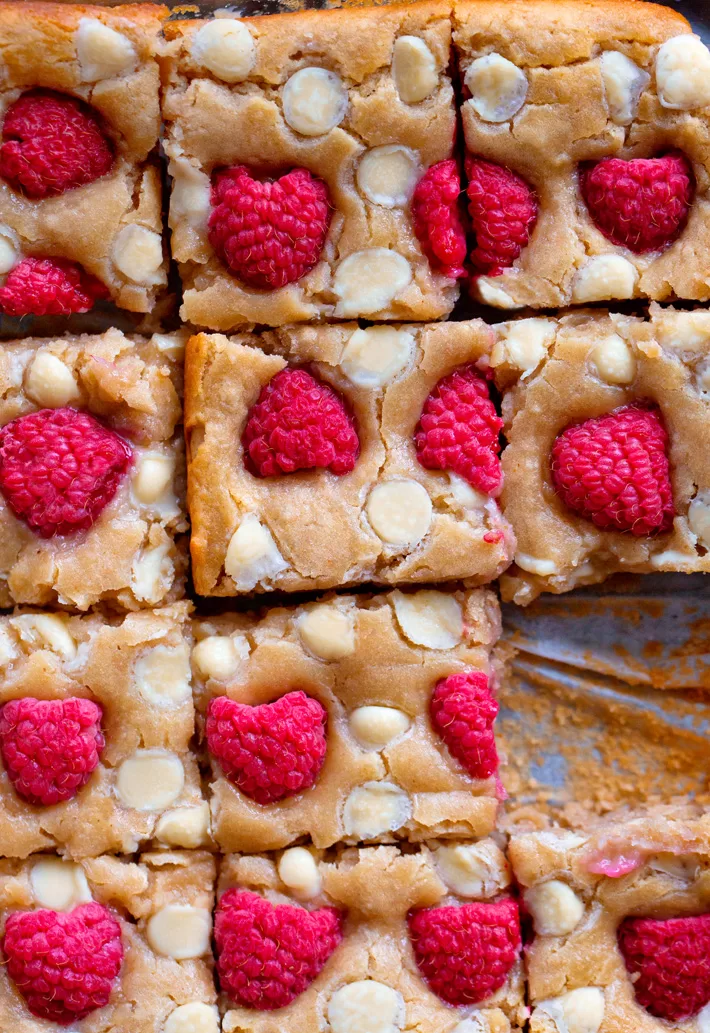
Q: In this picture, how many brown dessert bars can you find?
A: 11